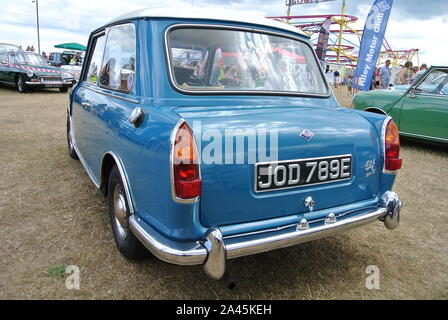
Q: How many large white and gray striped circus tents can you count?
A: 0